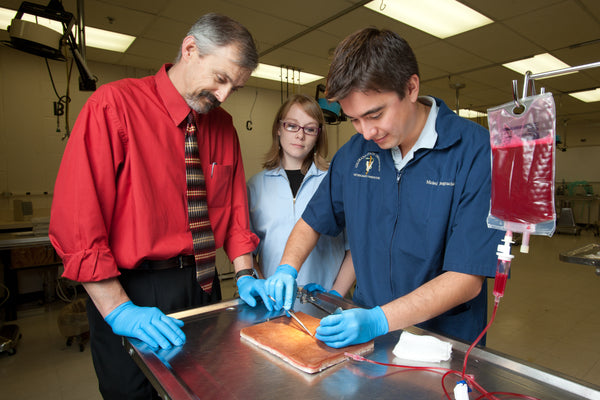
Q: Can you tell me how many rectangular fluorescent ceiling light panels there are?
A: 6